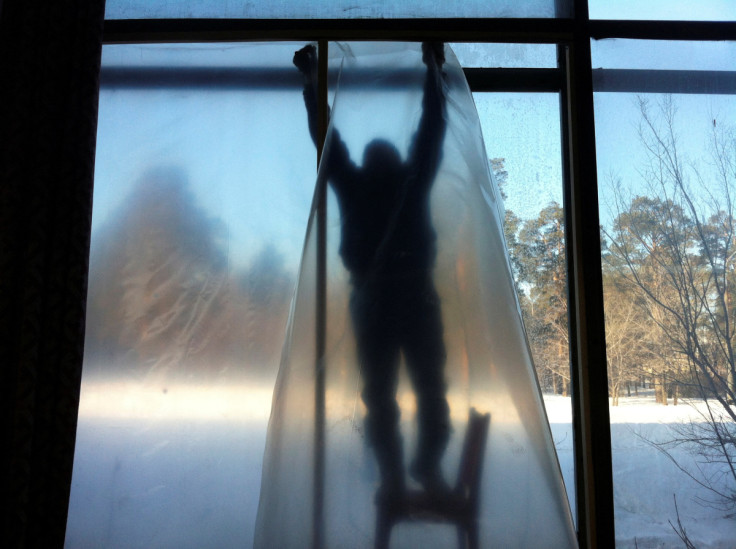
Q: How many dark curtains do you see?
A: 1